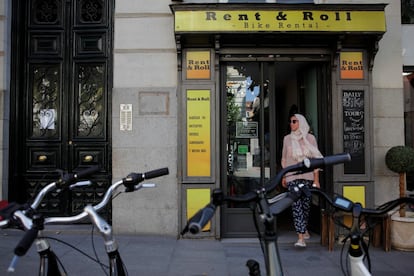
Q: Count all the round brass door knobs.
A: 2